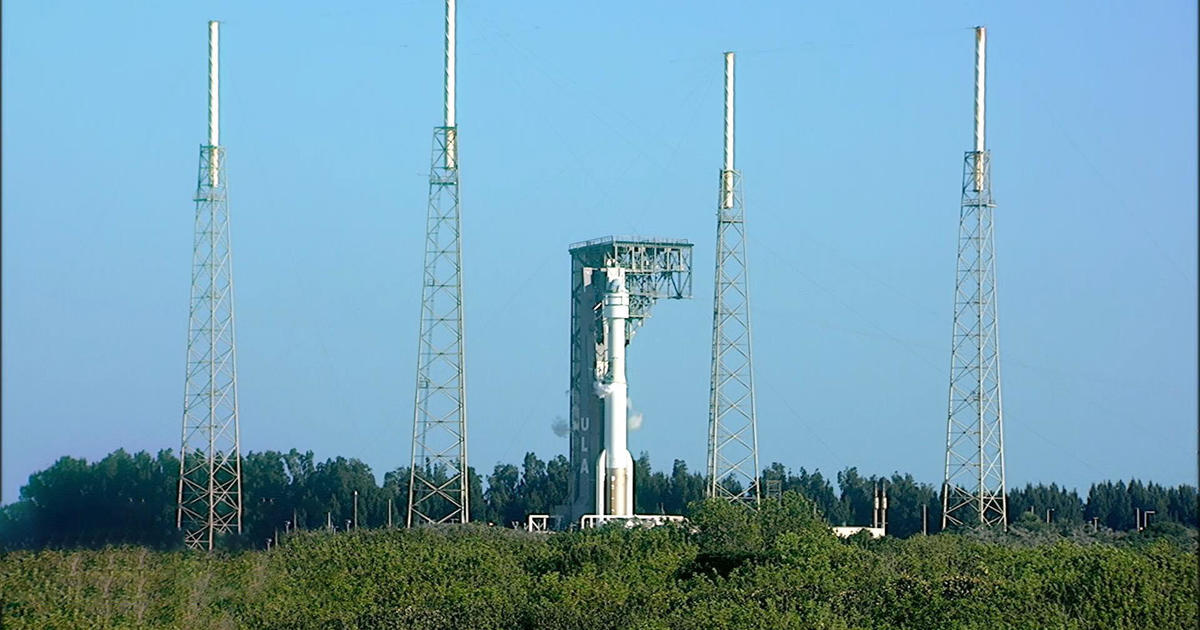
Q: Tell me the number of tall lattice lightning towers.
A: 4